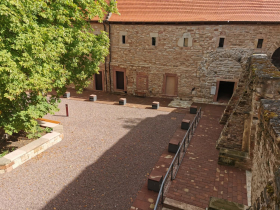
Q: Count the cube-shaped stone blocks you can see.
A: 8